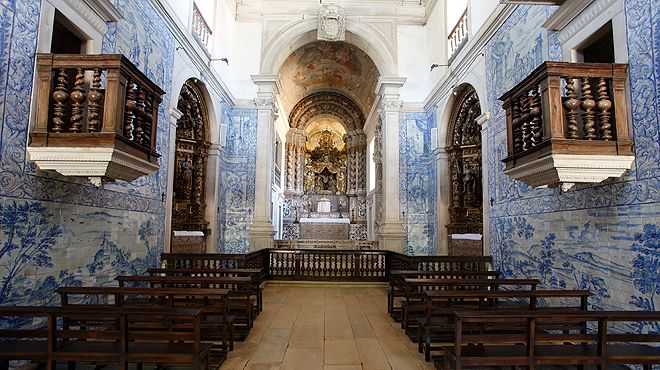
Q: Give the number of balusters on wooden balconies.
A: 12